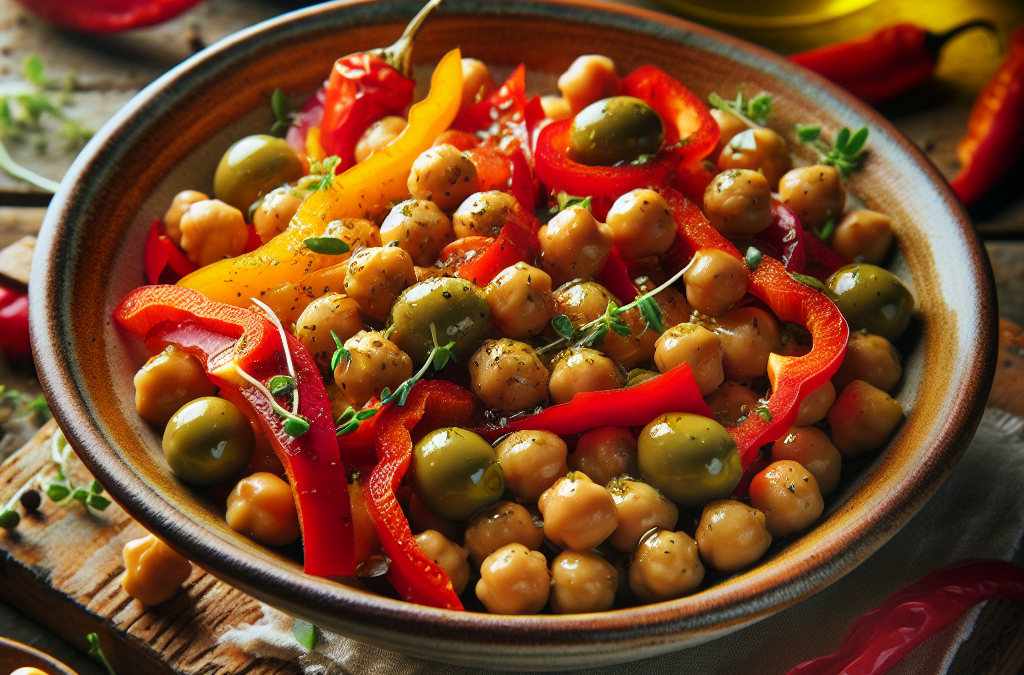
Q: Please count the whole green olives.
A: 7